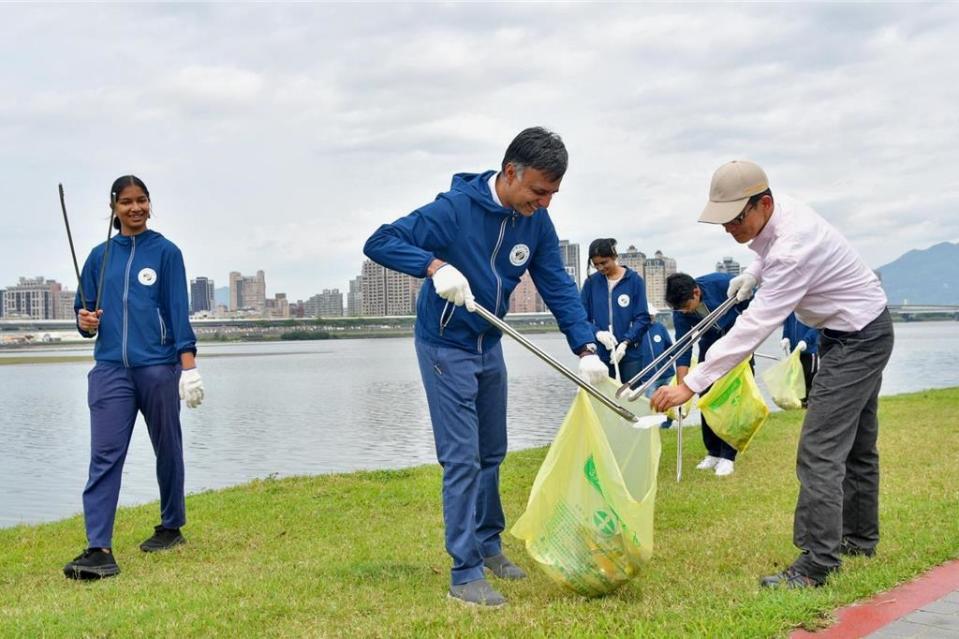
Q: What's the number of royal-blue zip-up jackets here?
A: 6